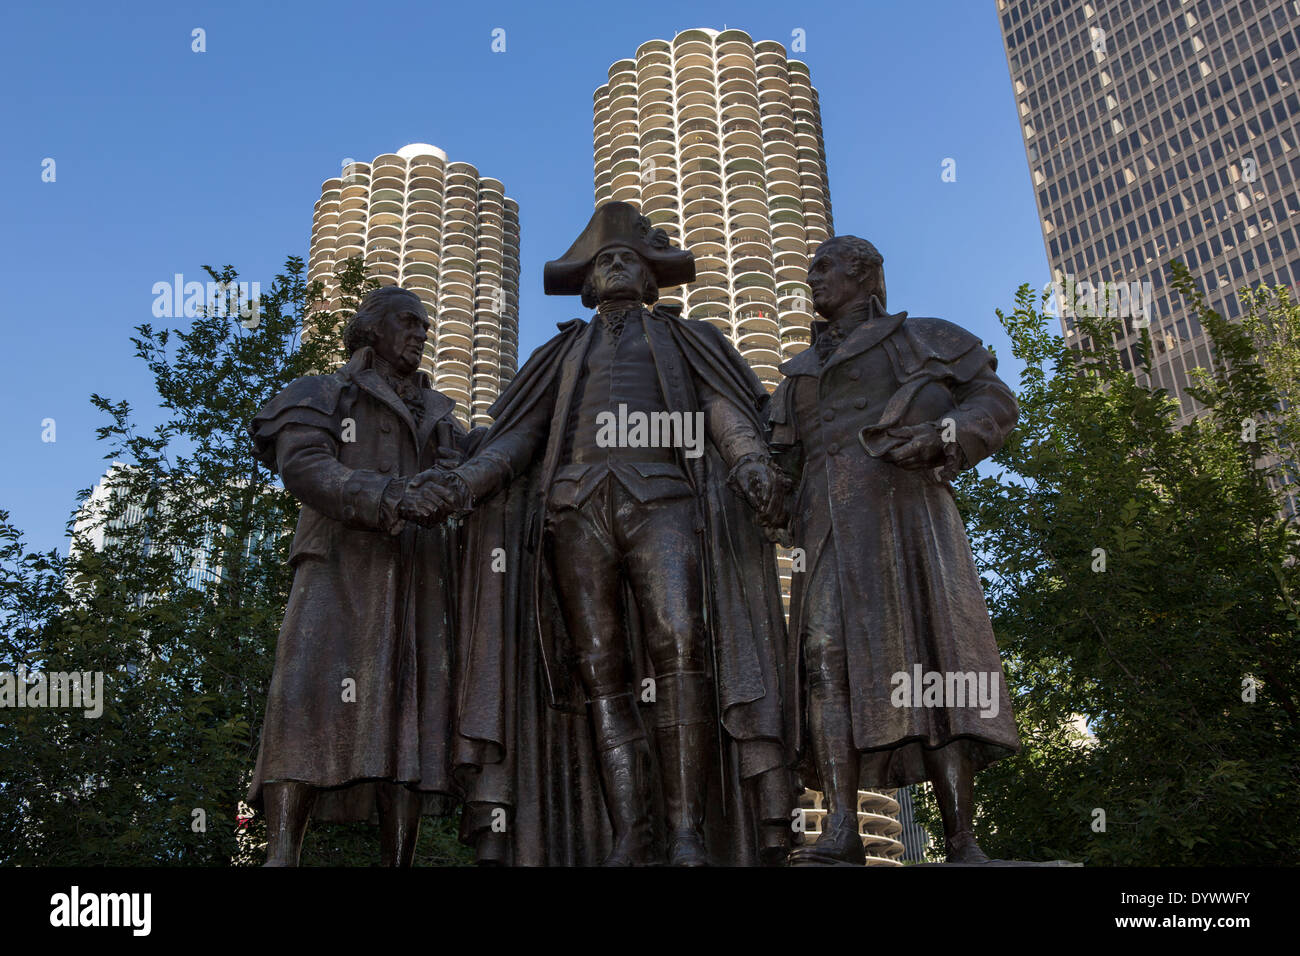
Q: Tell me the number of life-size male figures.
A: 3